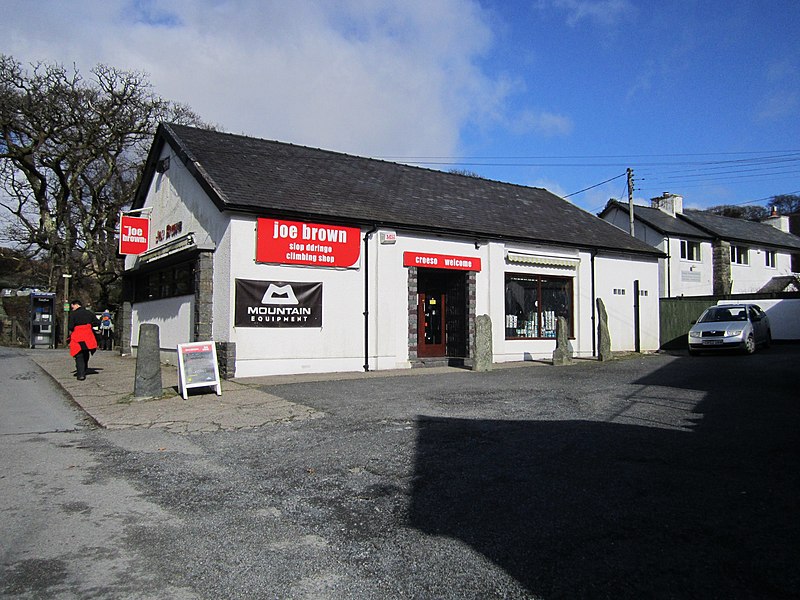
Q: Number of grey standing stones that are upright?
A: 4